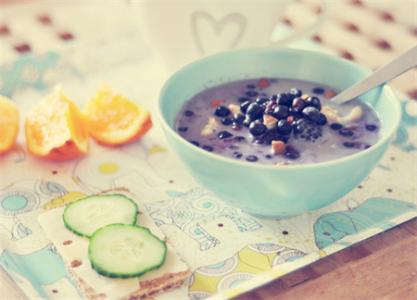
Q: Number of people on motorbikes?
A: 0